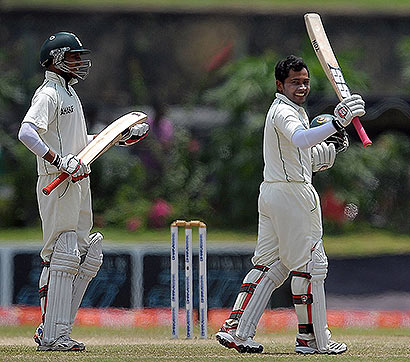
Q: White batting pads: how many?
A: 4